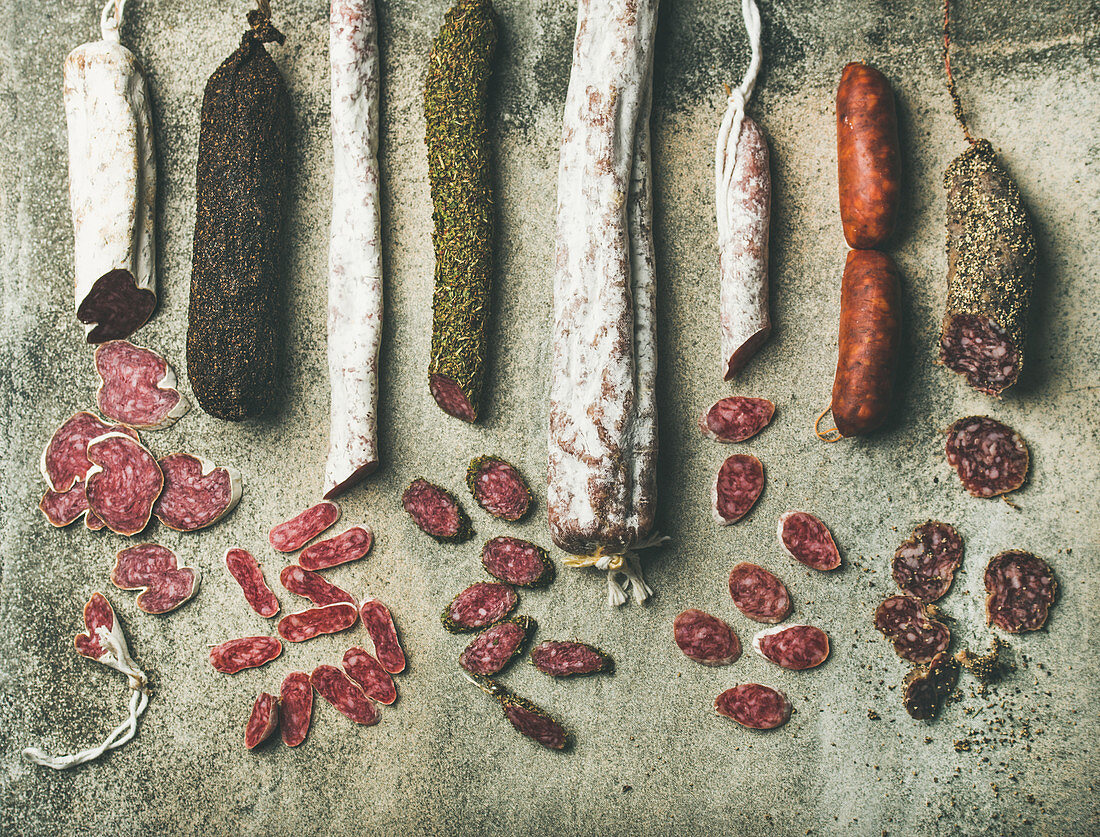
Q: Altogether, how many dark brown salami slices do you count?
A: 5